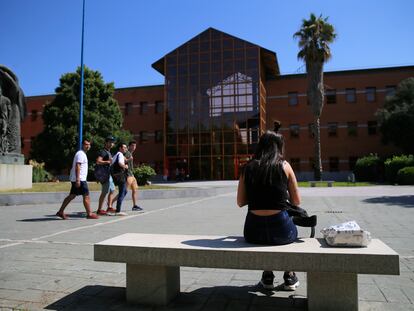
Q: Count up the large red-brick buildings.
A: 1